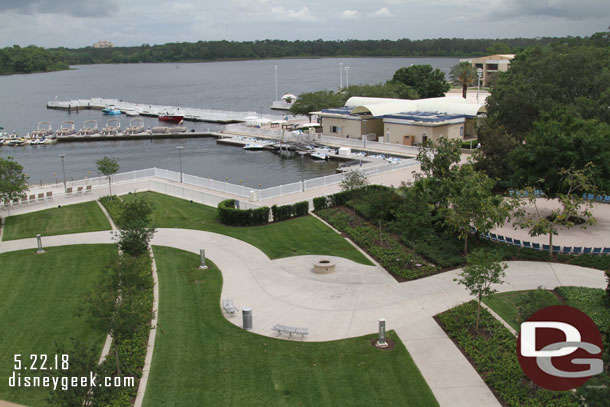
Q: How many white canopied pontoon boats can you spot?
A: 5